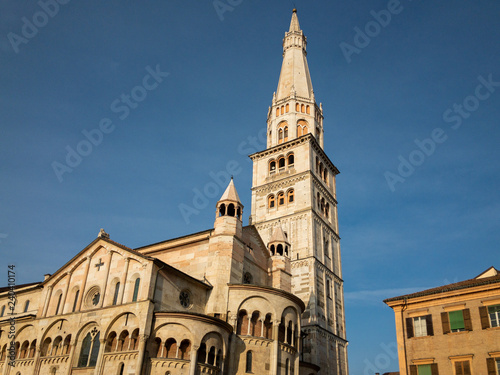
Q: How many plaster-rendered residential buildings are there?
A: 1